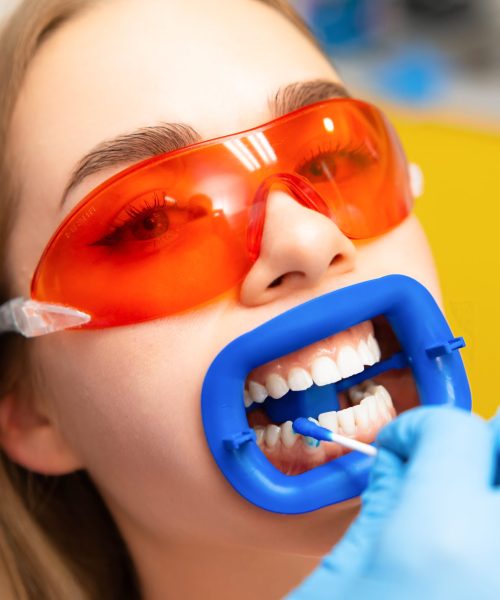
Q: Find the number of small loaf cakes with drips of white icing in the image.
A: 0